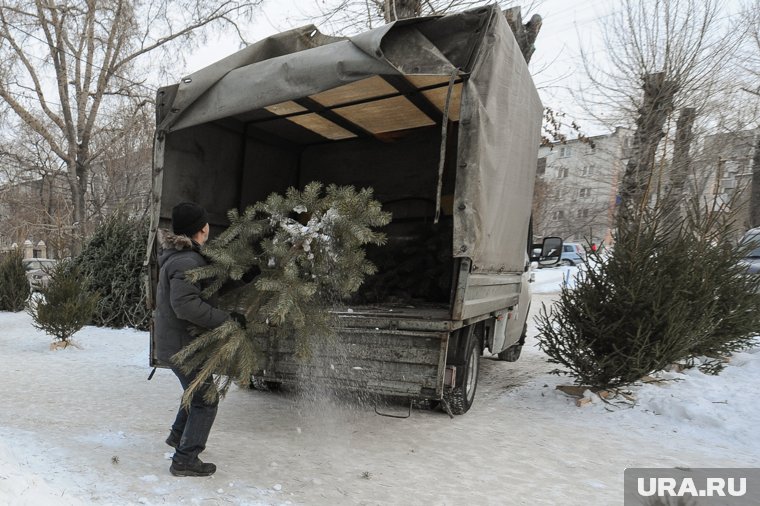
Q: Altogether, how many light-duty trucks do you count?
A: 1